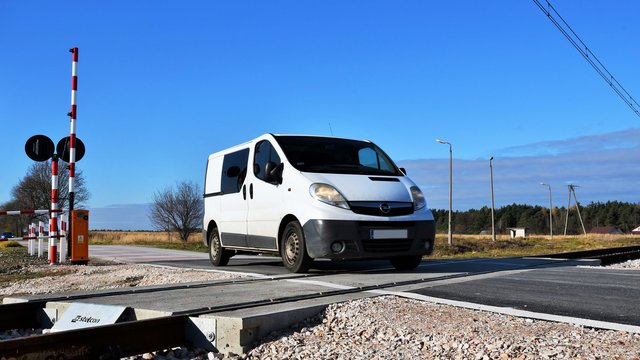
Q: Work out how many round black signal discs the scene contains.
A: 2